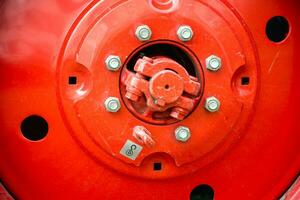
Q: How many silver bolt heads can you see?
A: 7